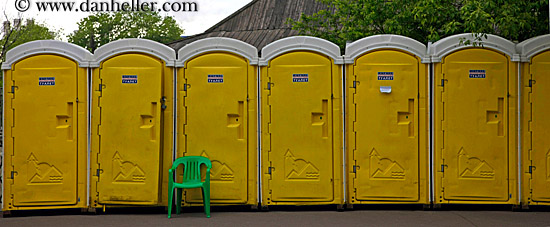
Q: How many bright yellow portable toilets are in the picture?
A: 7